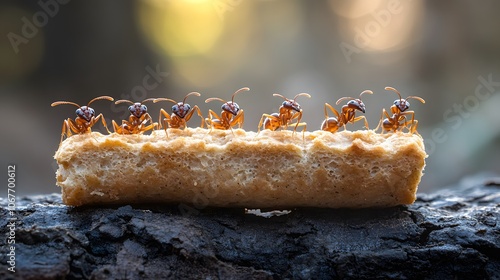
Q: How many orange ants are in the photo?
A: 7